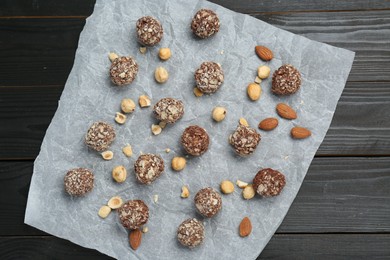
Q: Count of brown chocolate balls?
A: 15